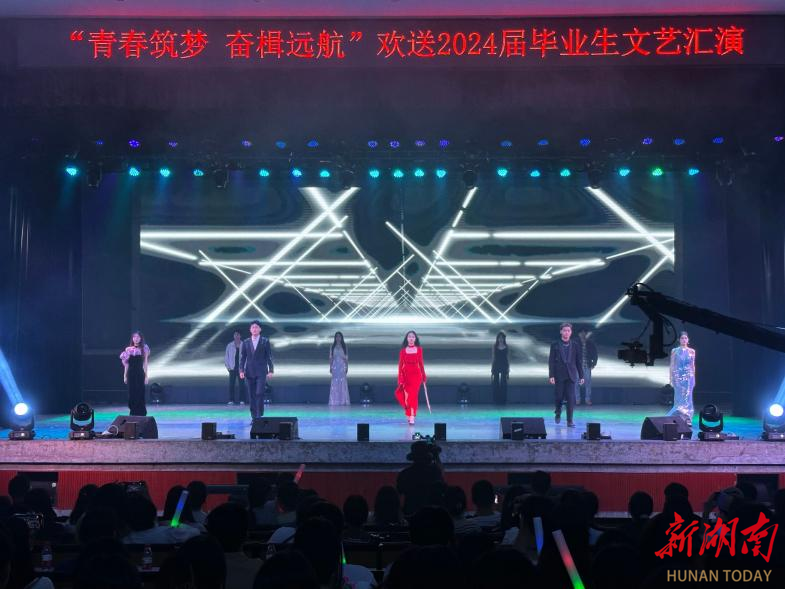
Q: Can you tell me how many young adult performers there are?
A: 9